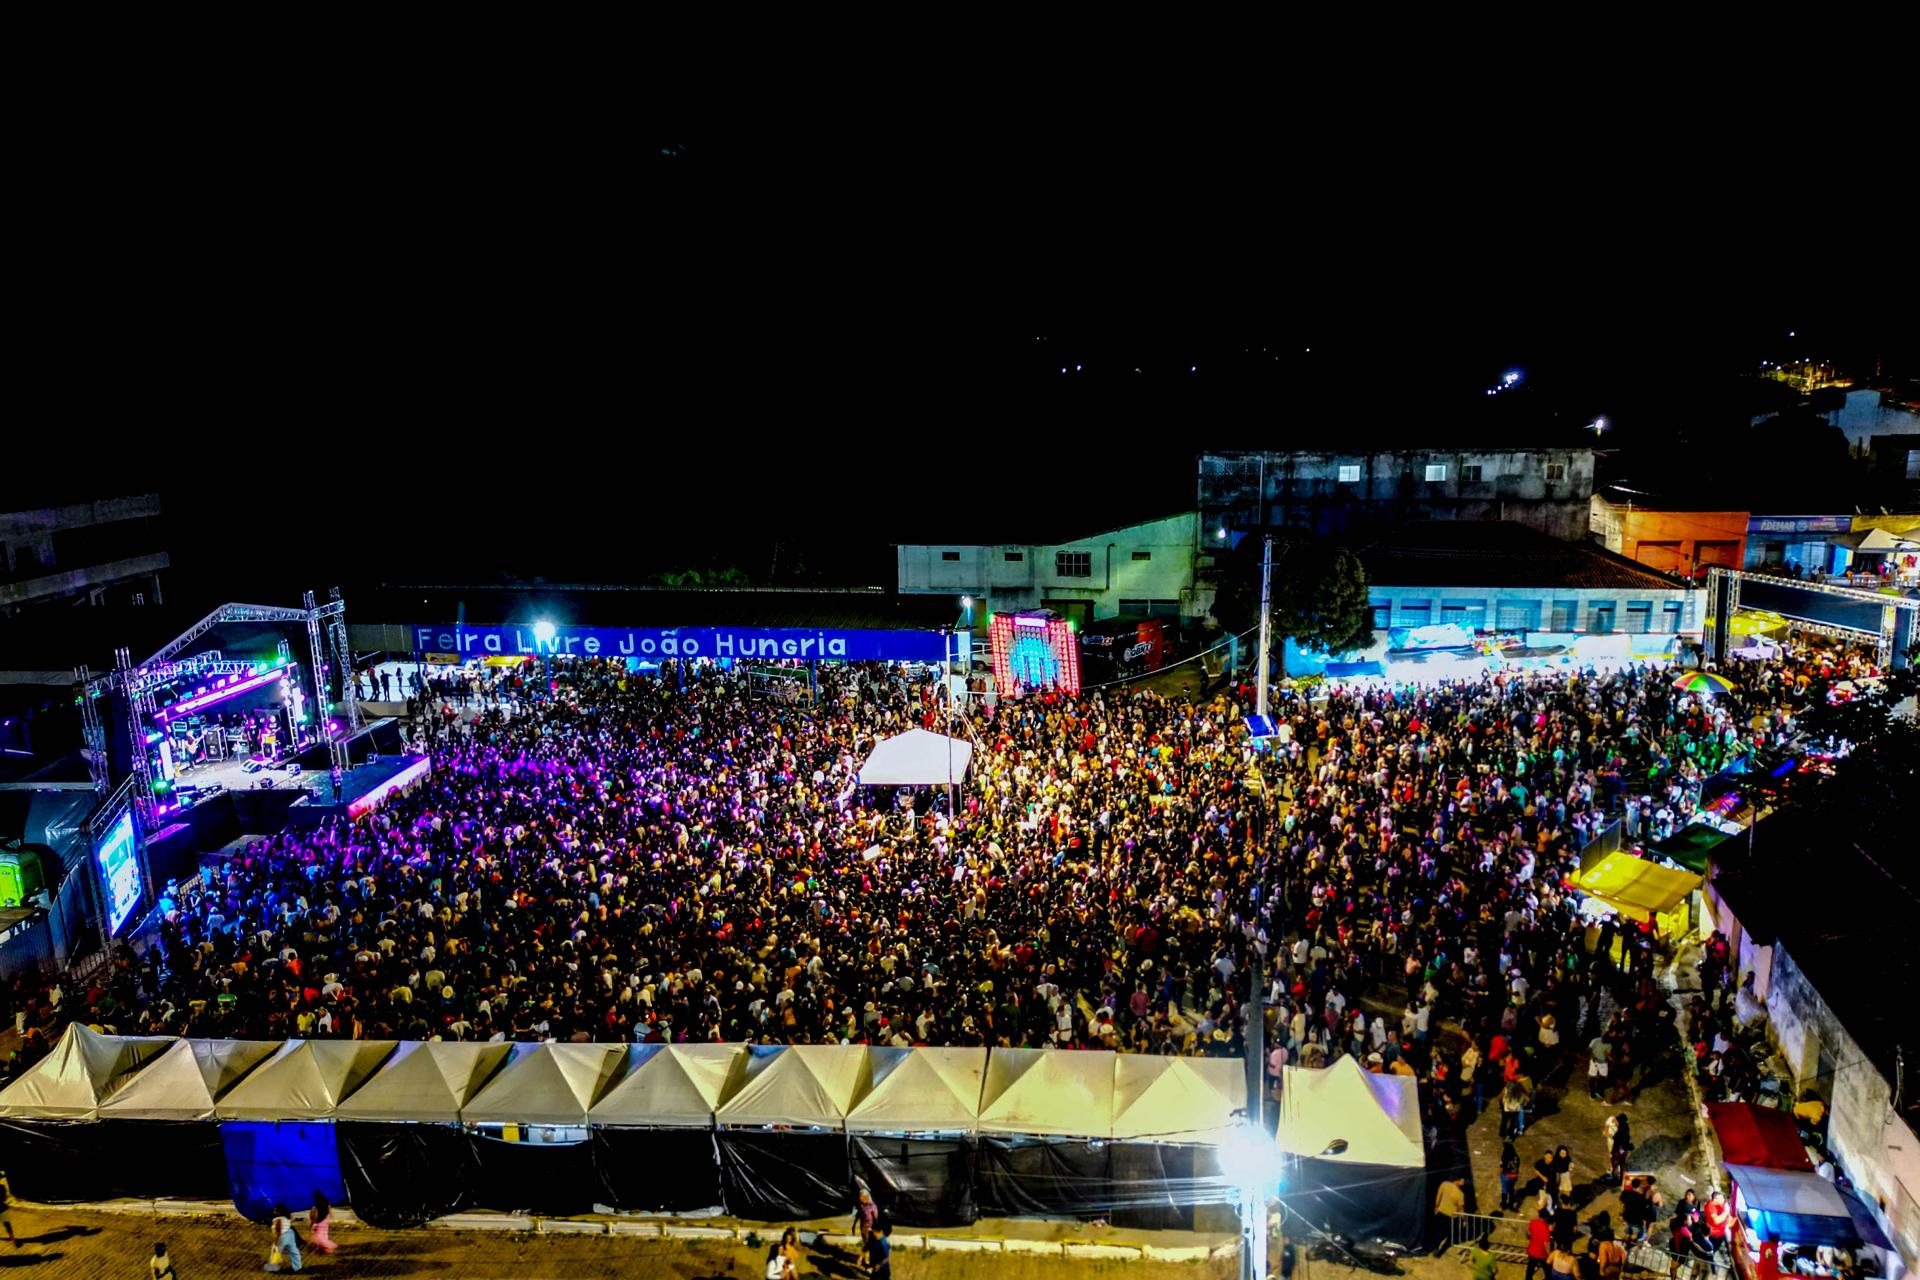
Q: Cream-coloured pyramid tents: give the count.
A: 11